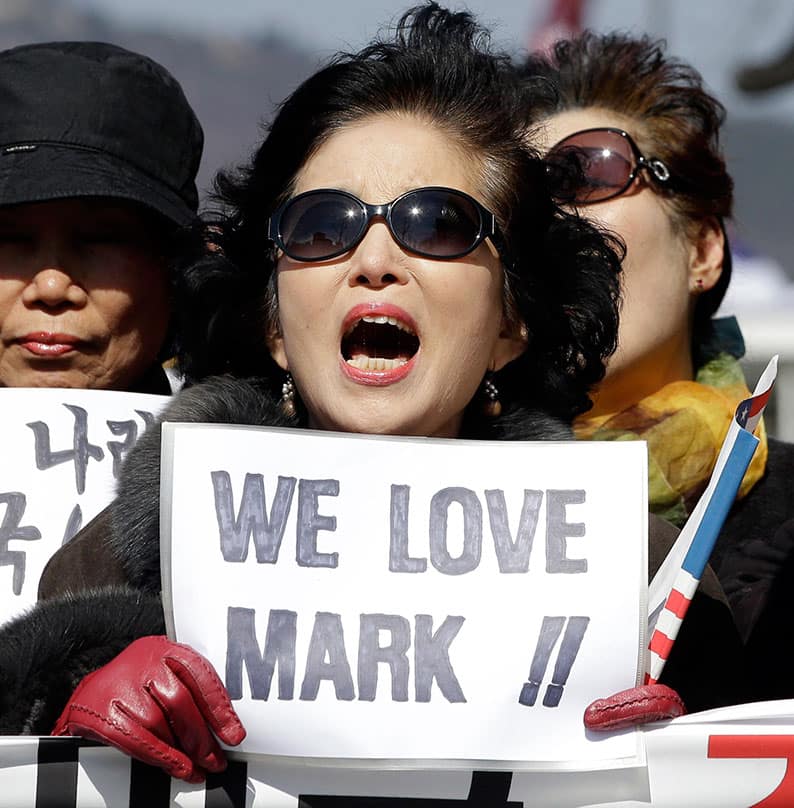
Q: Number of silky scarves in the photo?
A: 1